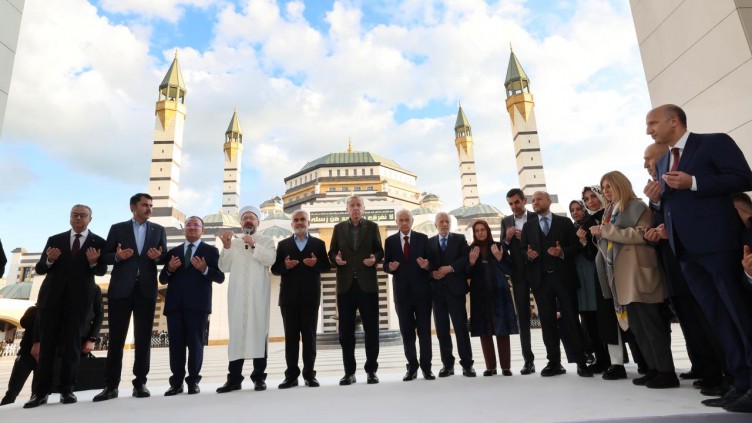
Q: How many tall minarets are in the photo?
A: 4